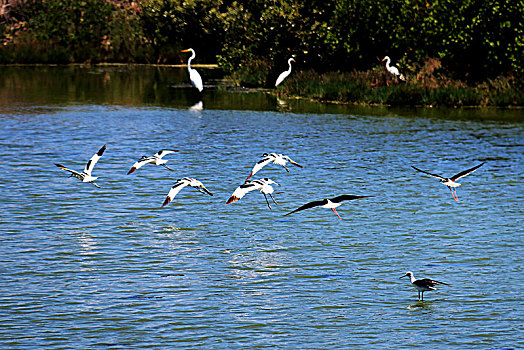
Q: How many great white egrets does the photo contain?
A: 3